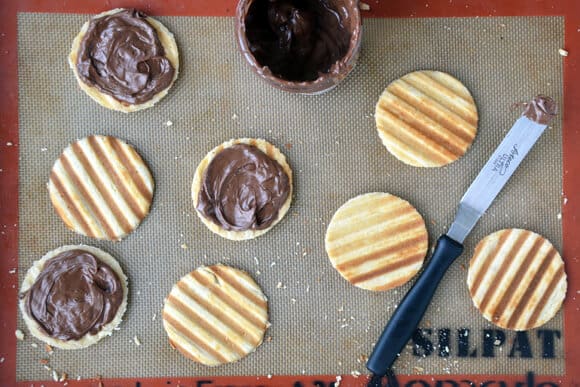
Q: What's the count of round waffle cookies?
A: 8